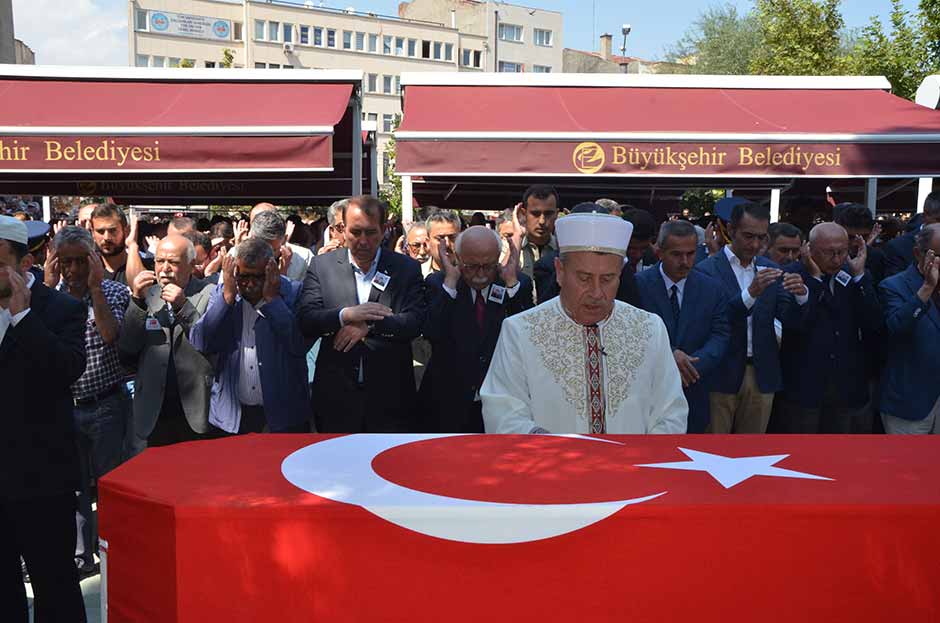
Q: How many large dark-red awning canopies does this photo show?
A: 2